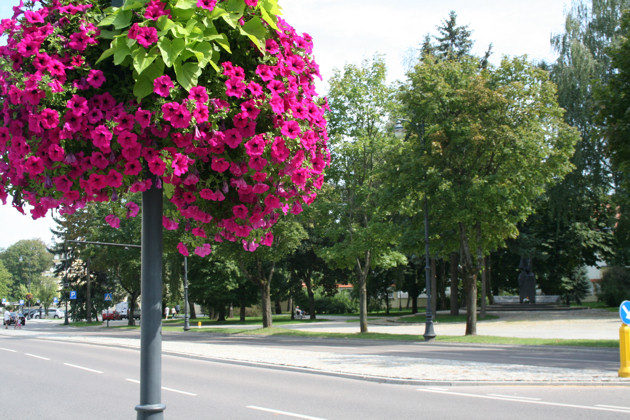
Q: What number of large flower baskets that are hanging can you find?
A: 1